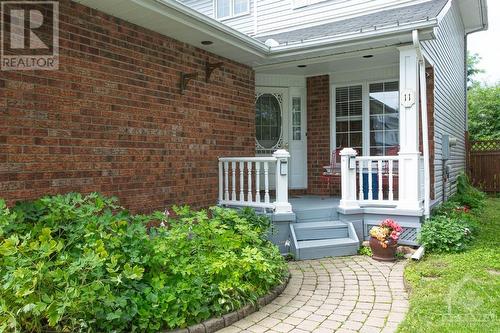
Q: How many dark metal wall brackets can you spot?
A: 2